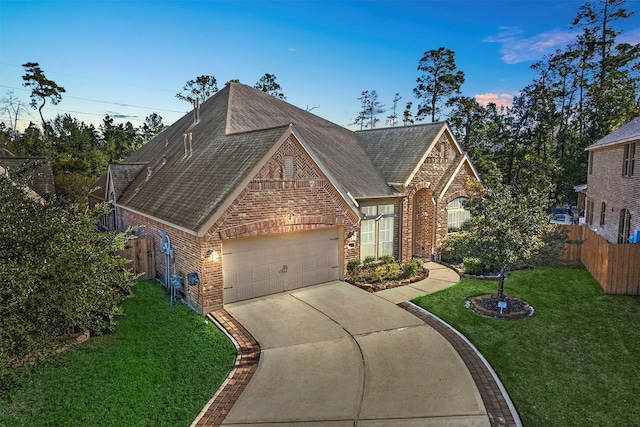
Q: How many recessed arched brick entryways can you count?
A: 1